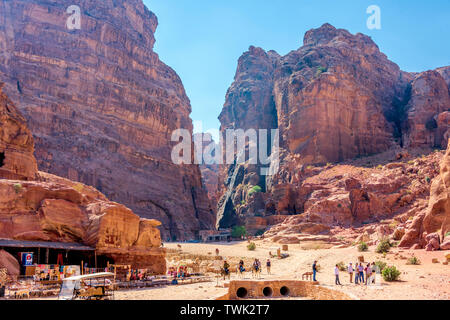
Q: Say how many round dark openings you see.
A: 3